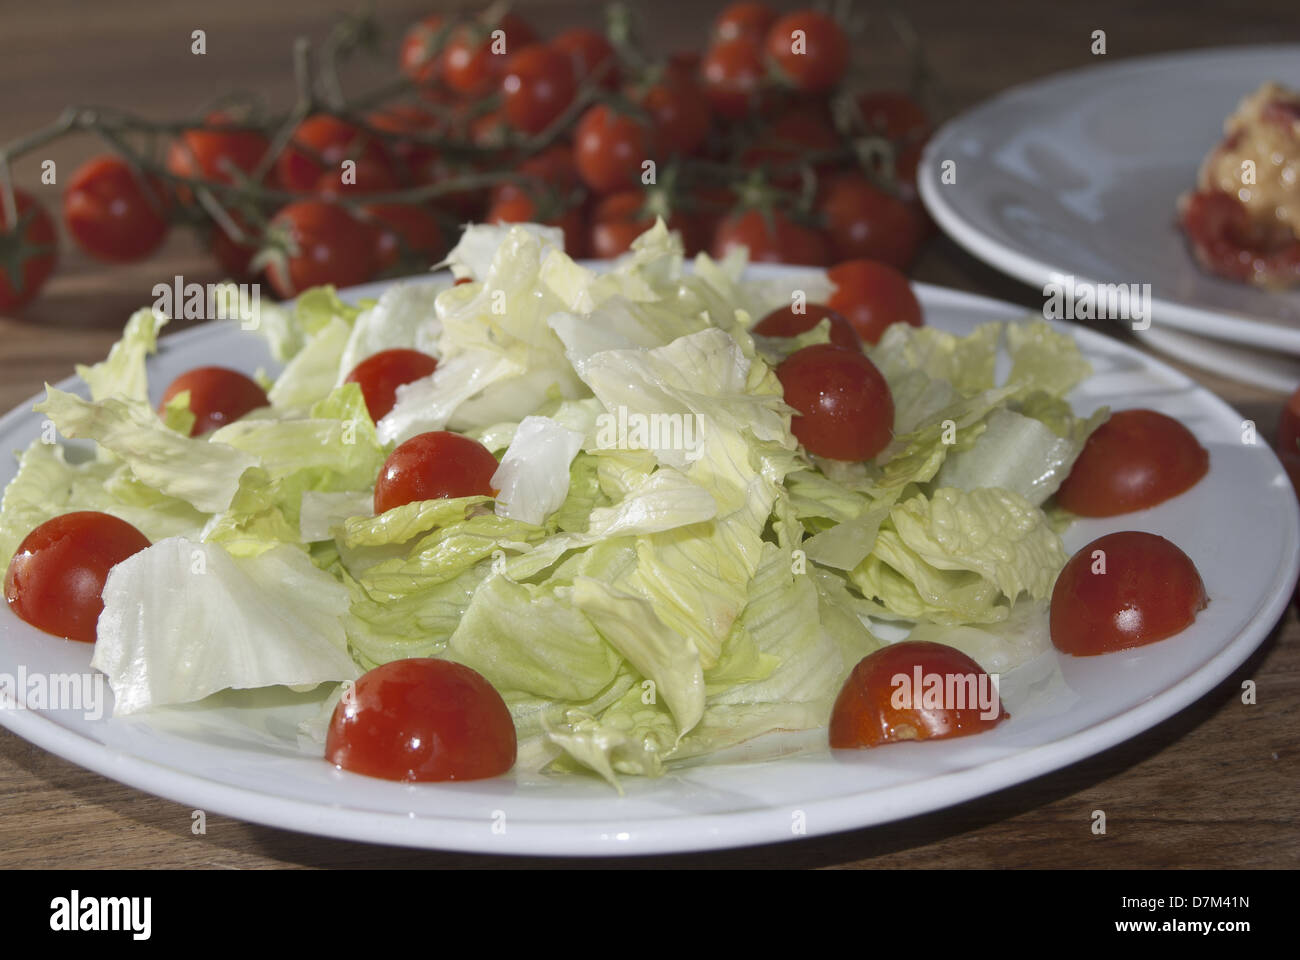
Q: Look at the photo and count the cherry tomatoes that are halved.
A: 11